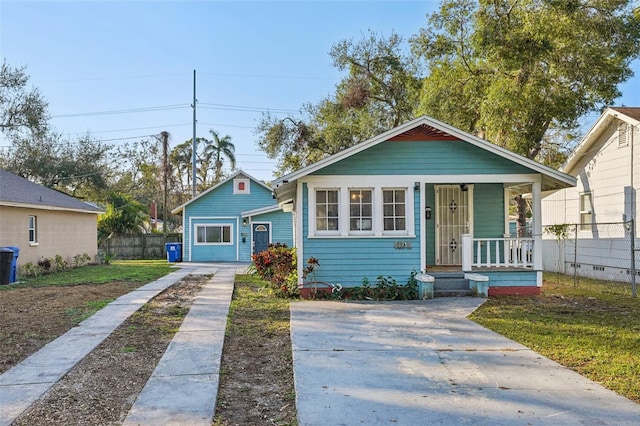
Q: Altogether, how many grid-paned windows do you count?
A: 3